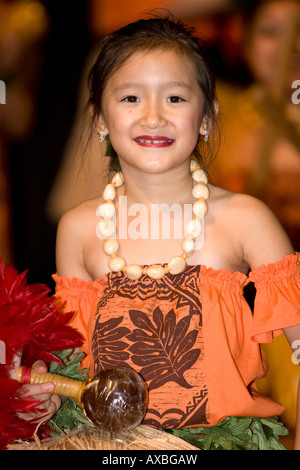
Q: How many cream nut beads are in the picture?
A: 15